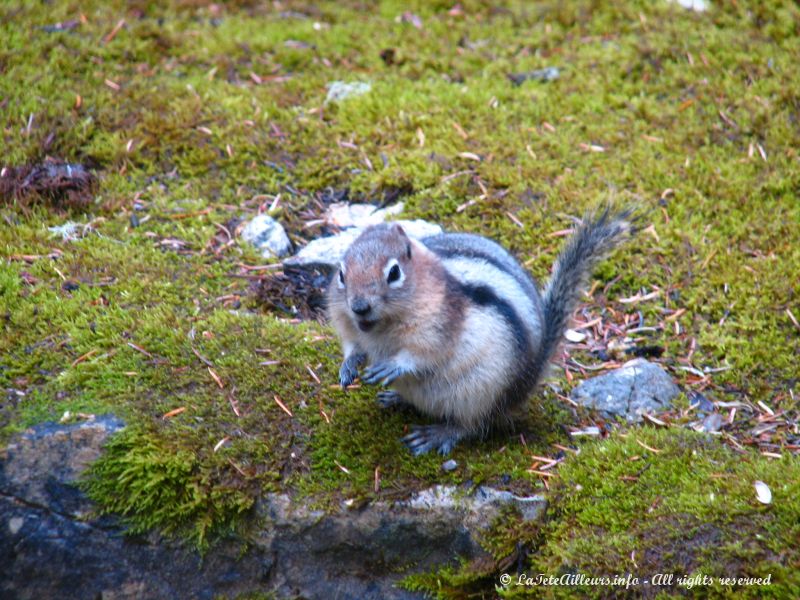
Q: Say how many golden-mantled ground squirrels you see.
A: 1